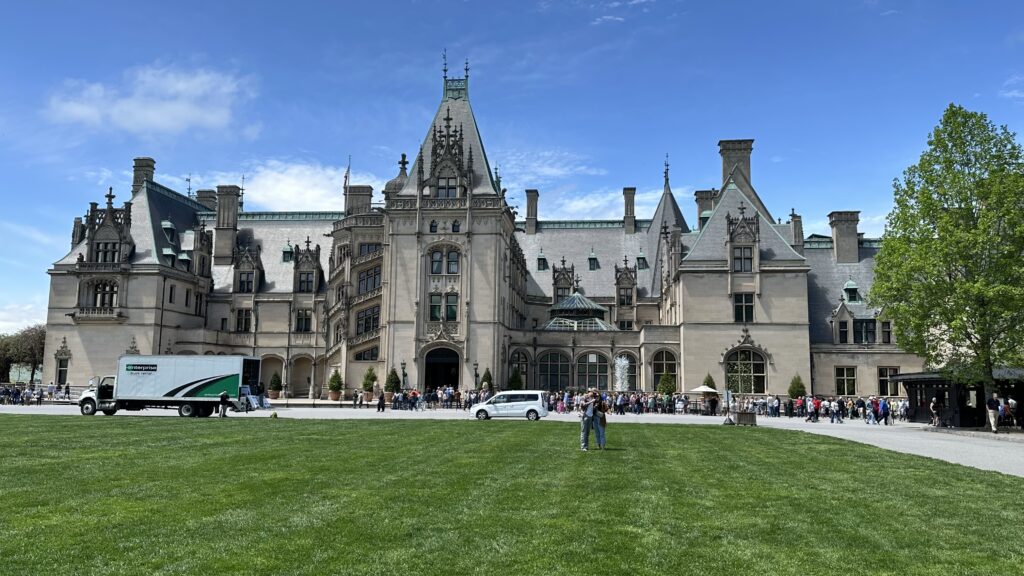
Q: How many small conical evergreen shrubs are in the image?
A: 9